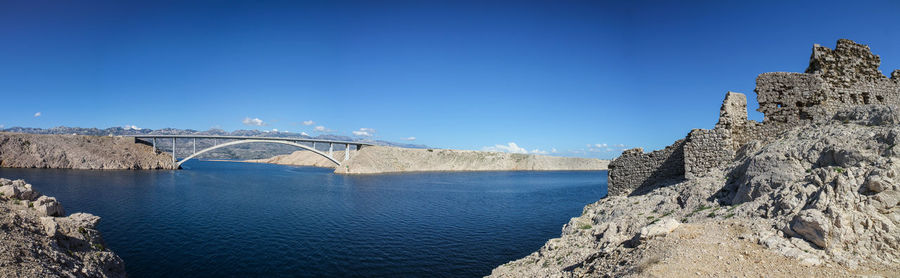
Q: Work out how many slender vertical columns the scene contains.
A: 8